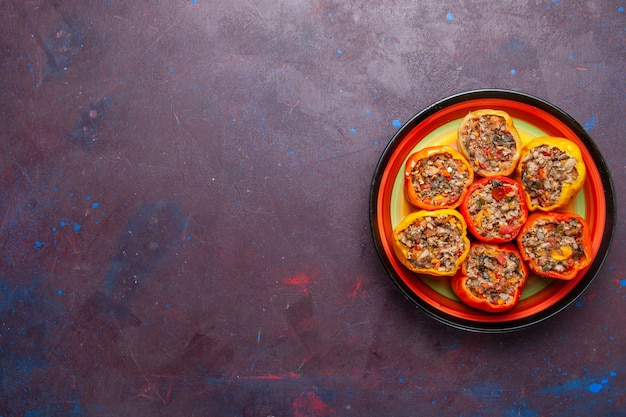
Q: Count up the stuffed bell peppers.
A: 7